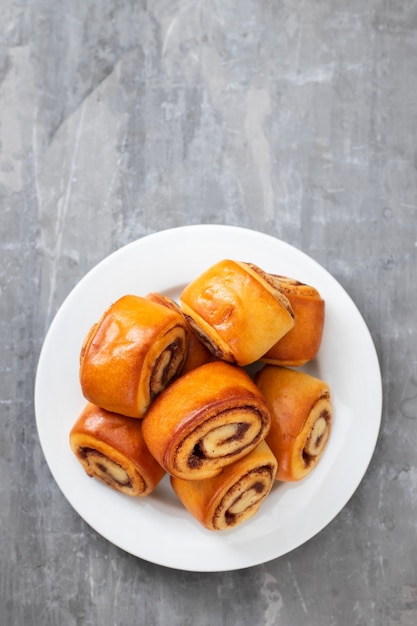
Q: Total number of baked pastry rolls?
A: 8